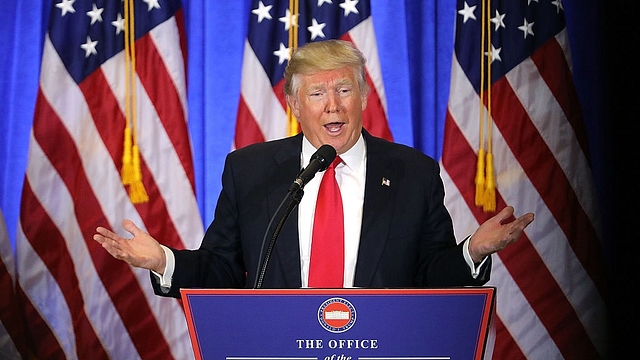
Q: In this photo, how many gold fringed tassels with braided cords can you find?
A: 4